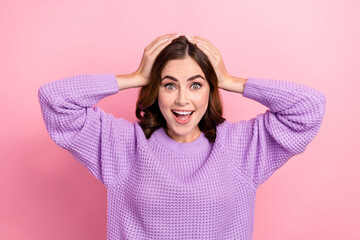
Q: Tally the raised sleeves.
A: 2